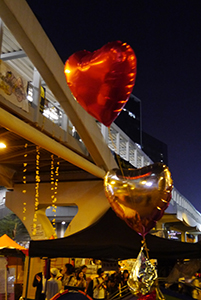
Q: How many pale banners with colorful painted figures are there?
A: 1